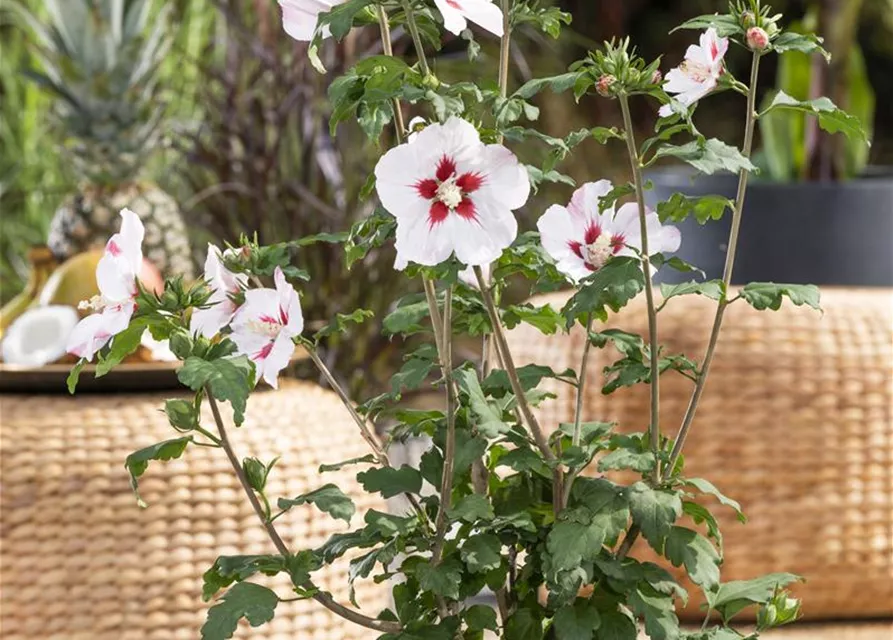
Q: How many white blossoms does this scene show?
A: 8